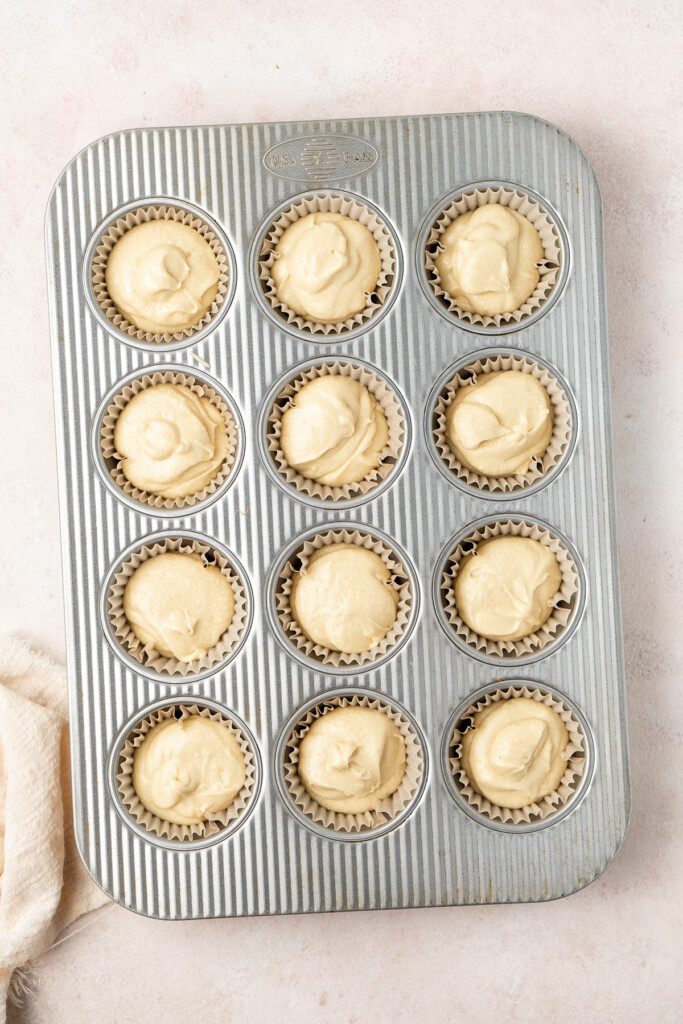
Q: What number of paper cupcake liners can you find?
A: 12